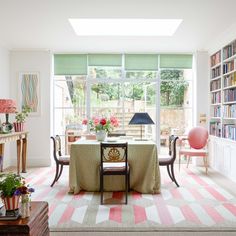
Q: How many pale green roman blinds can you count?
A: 4